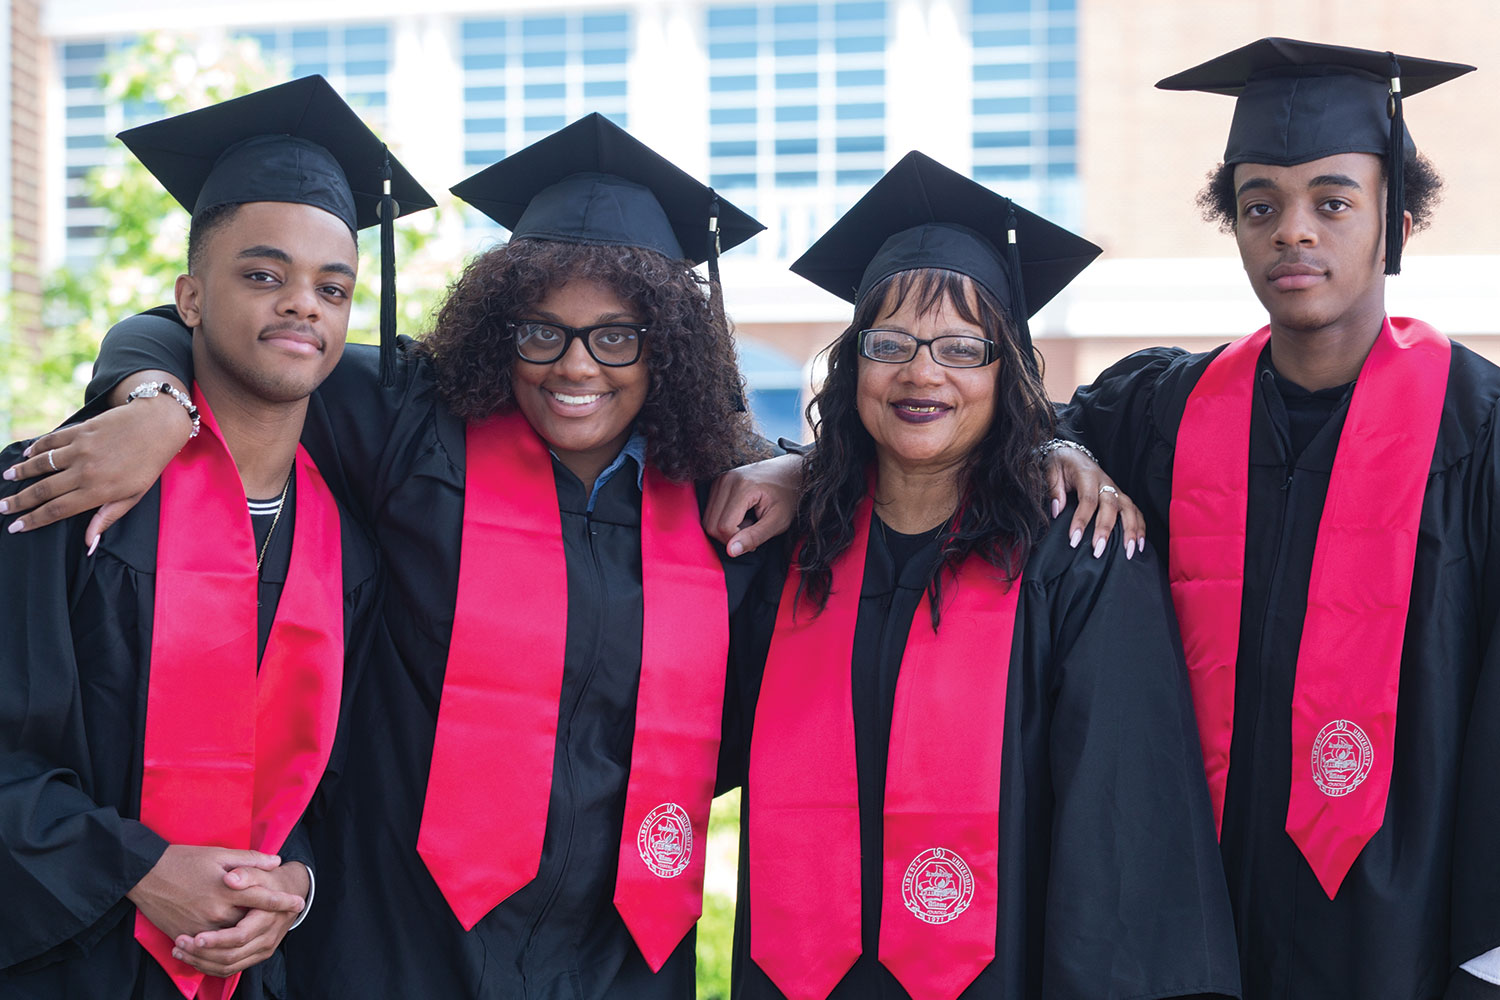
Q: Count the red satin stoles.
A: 4